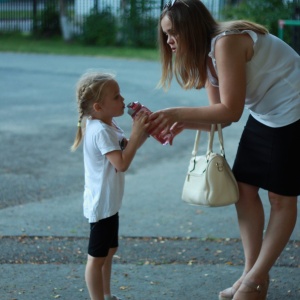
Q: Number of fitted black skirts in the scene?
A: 1